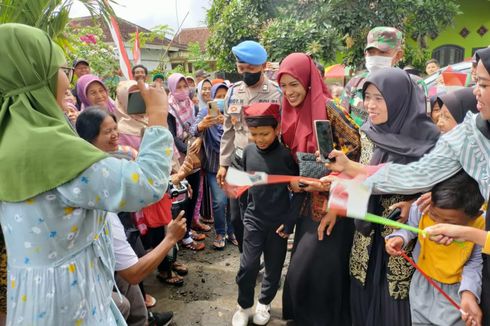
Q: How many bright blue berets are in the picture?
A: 1